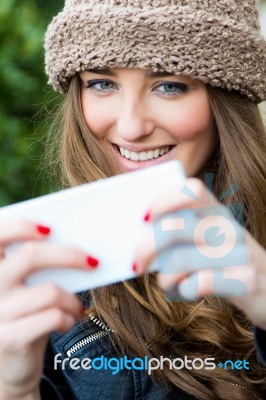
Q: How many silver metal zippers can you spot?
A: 2